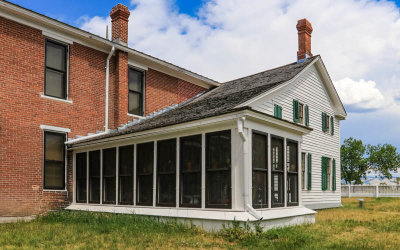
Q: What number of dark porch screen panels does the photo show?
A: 11